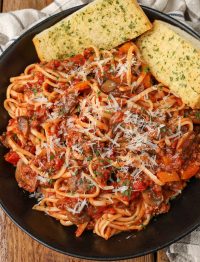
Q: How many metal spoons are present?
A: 0